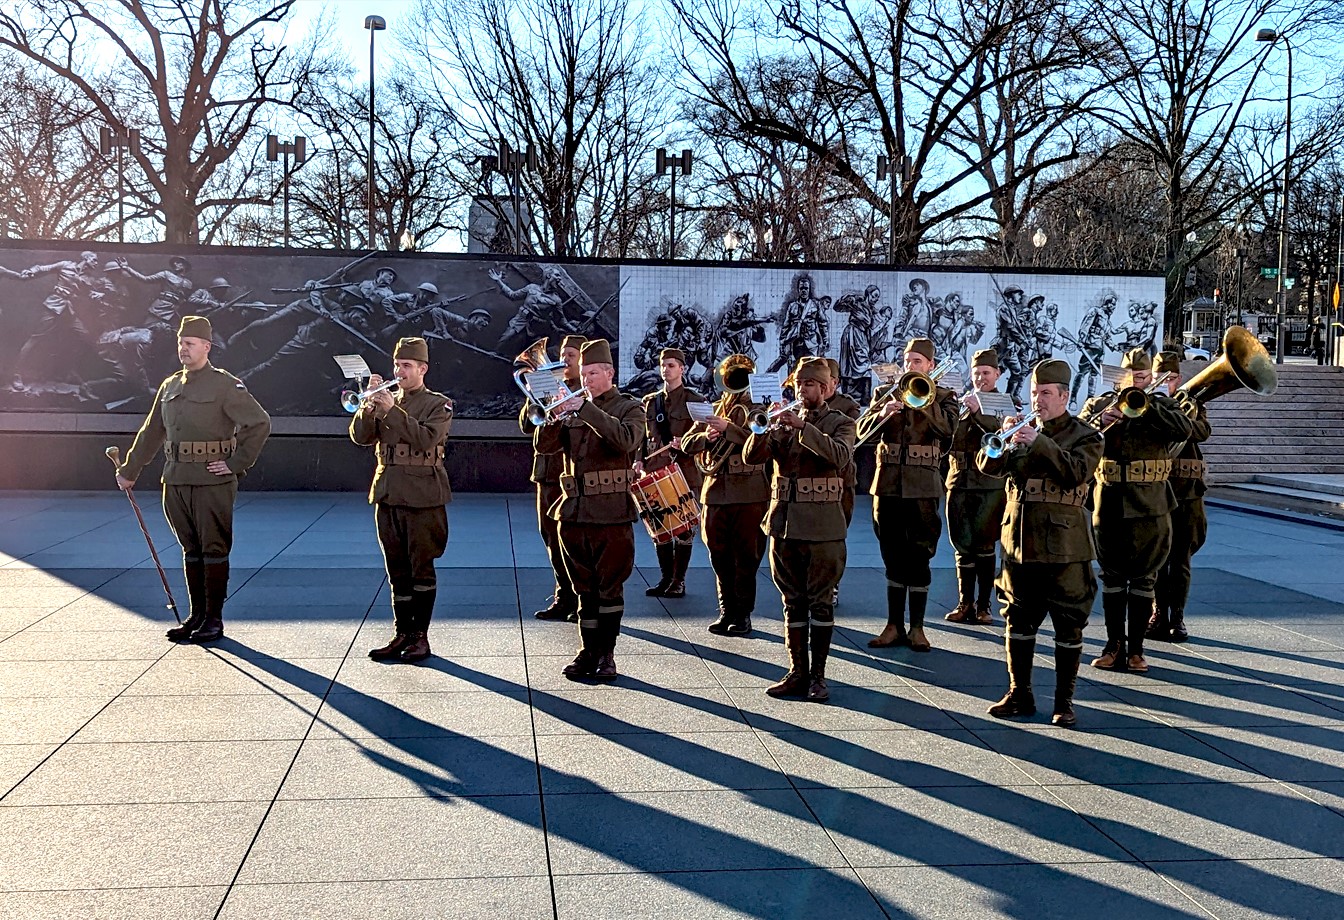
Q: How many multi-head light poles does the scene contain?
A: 5